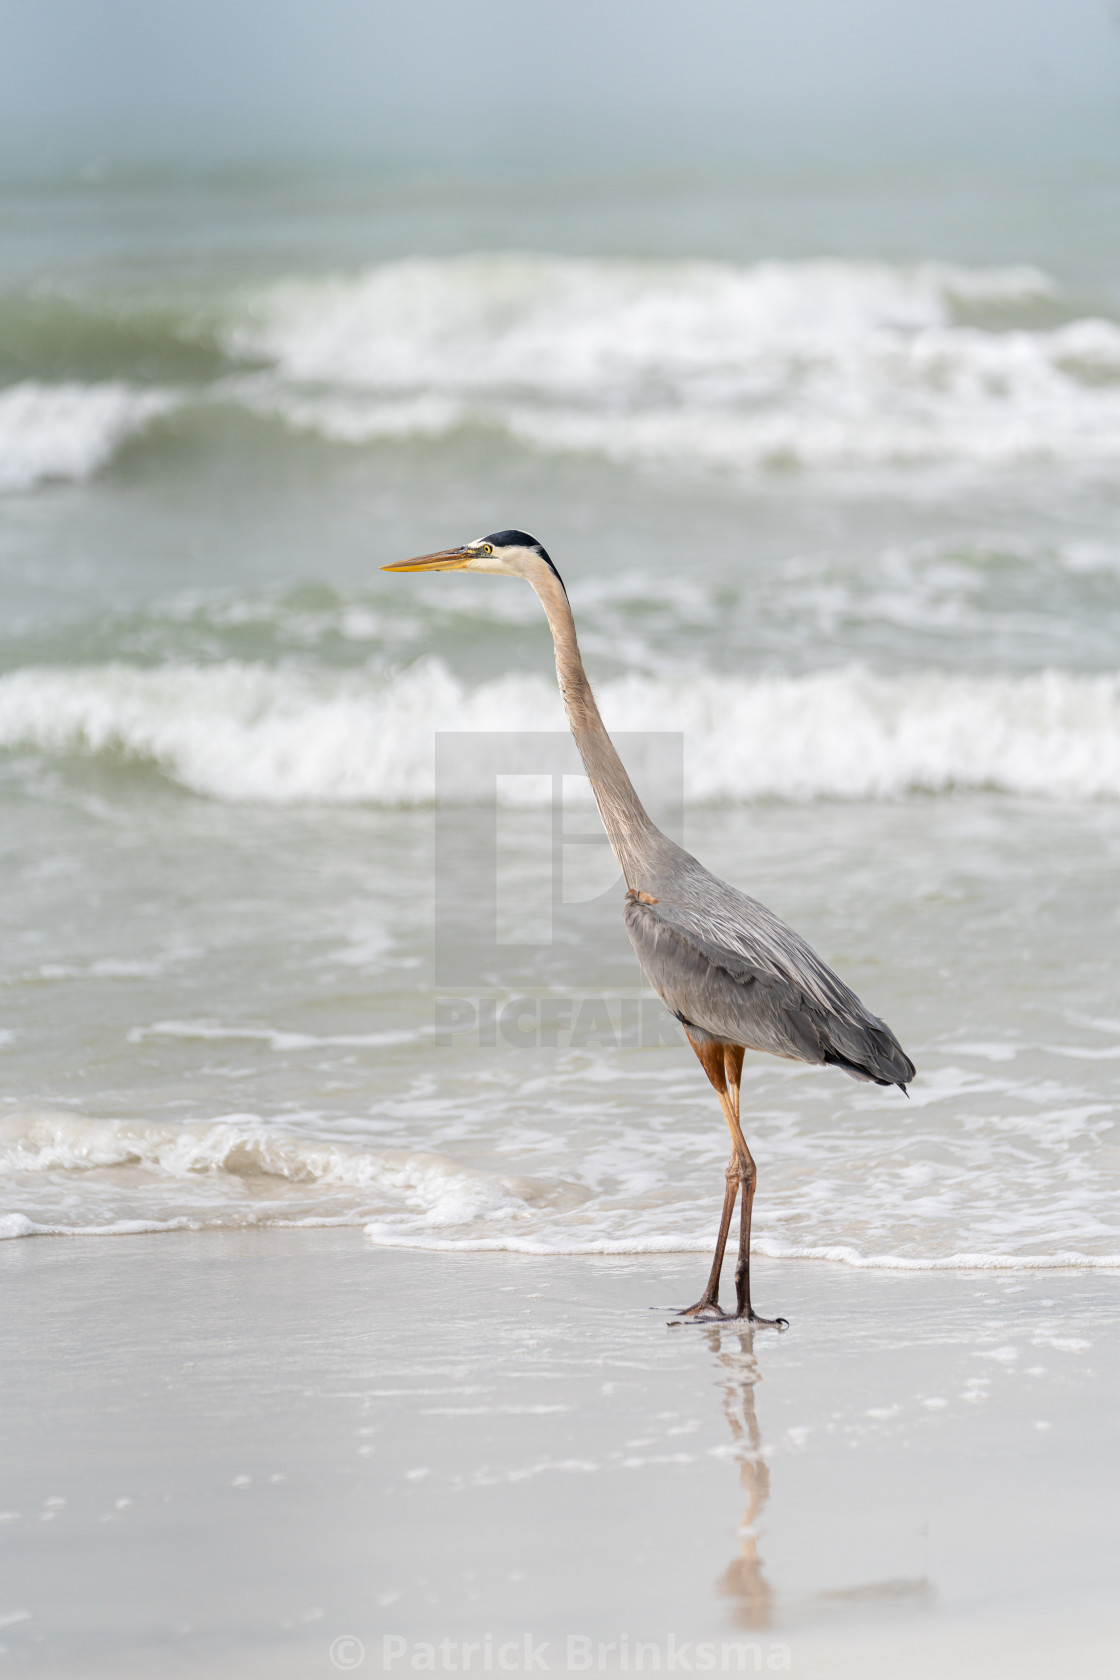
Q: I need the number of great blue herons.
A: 1